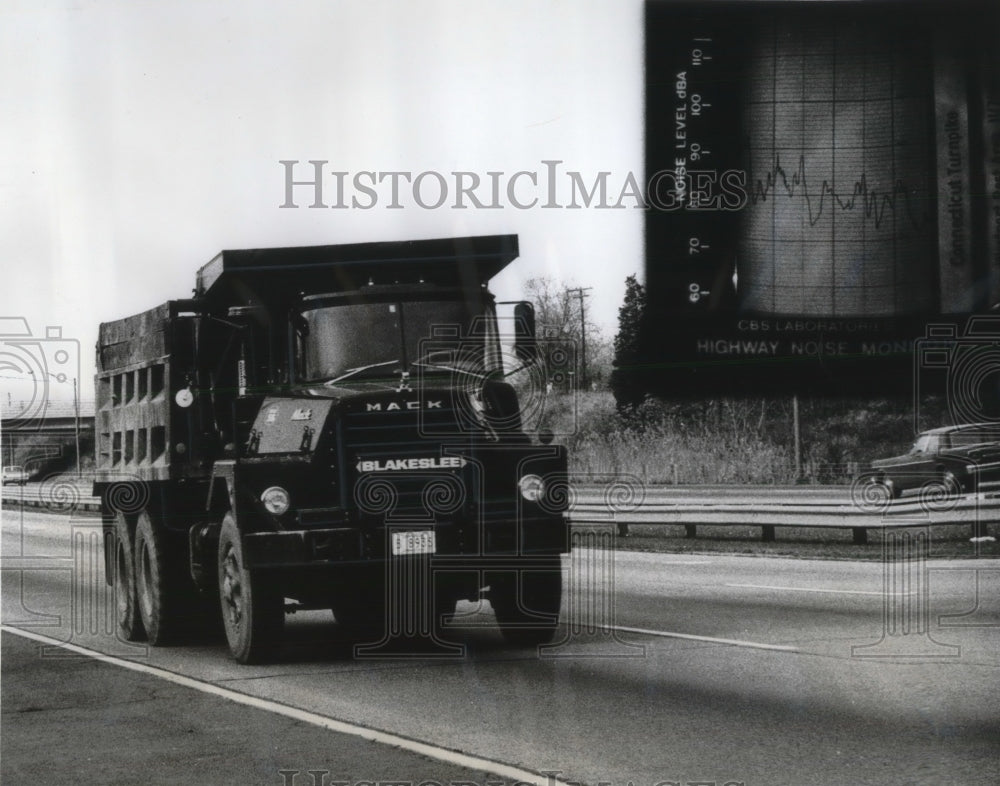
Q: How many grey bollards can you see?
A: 0